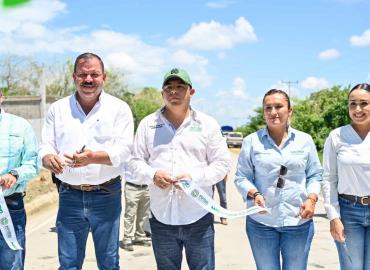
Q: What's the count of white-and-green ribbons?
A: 2